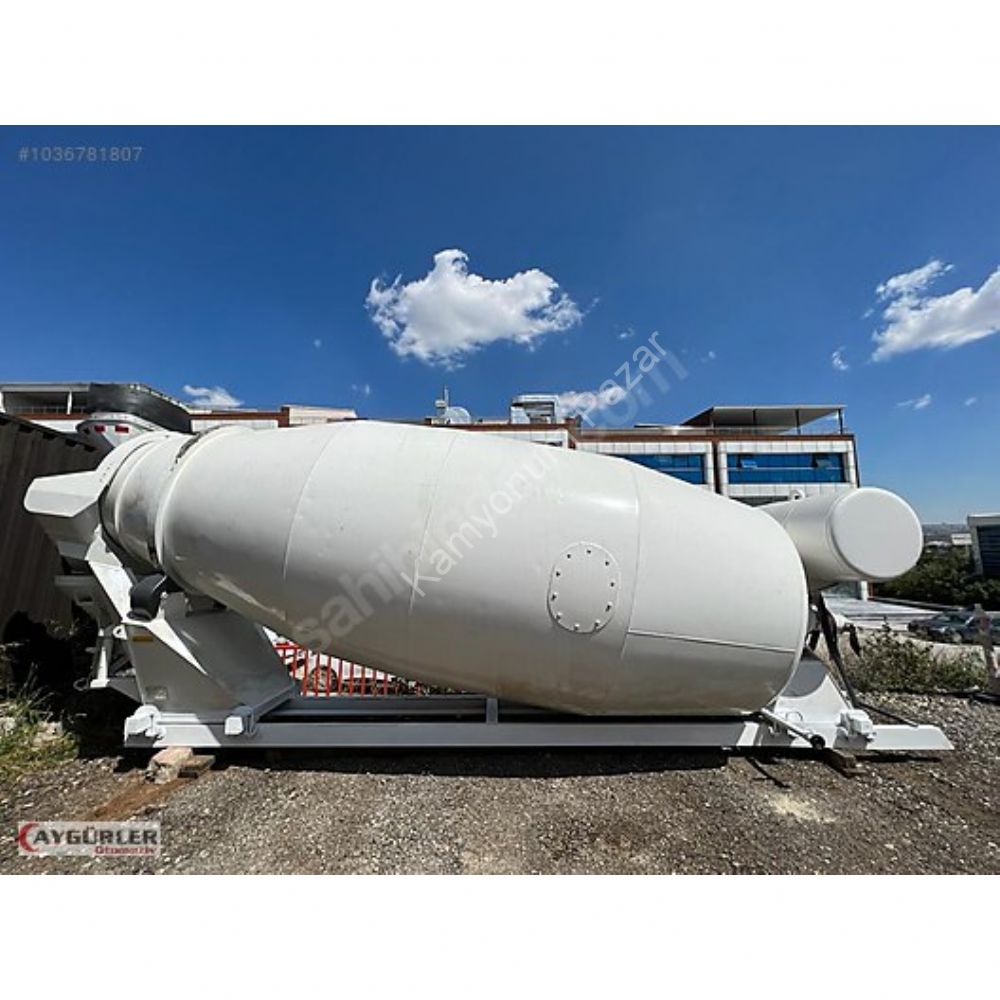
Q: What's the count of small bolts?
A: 10